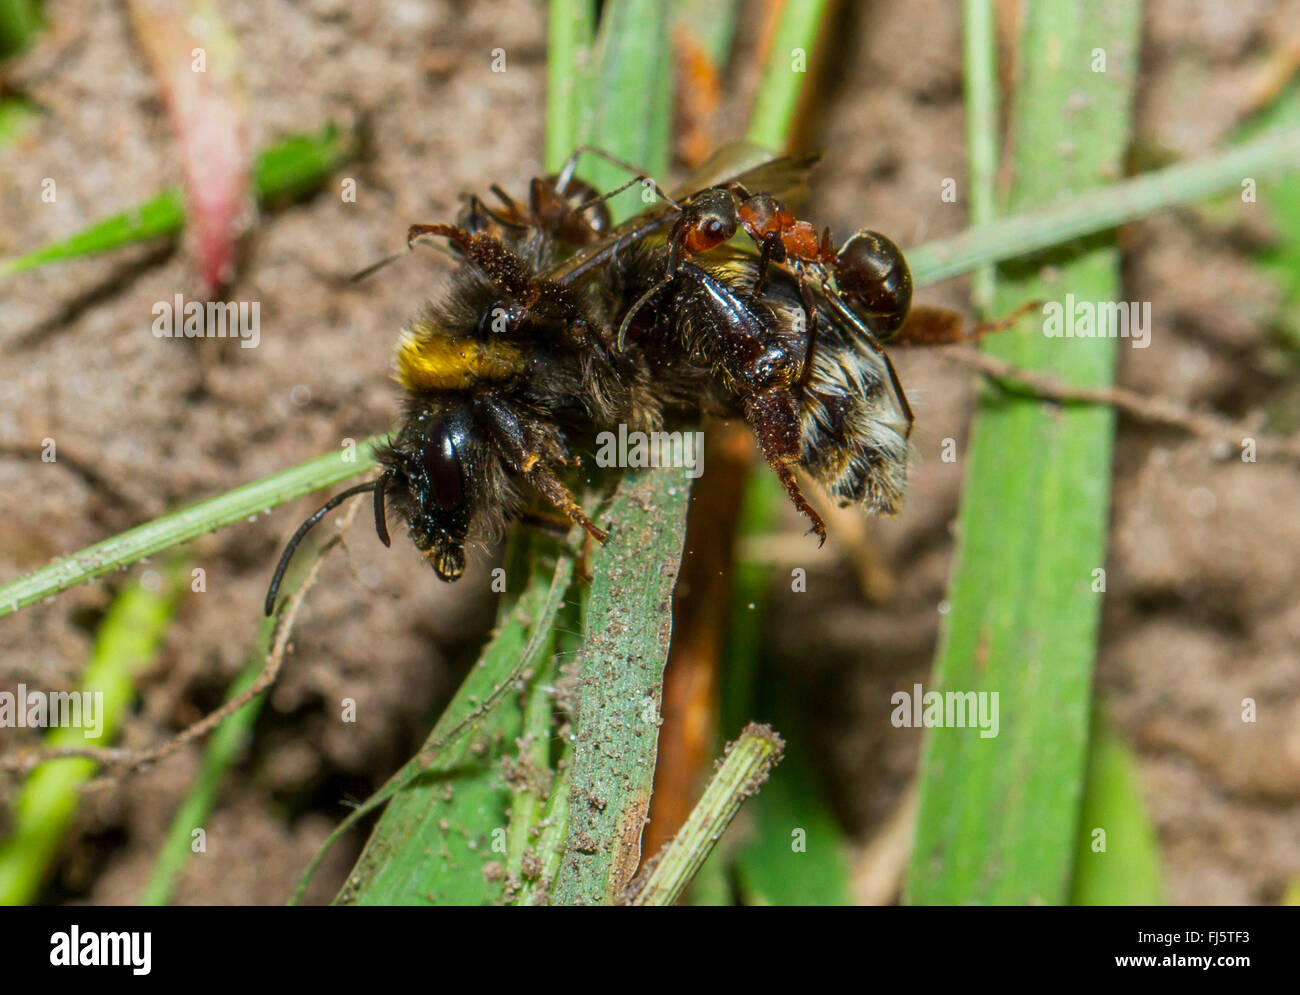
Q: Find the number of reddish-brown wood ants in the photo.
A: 2